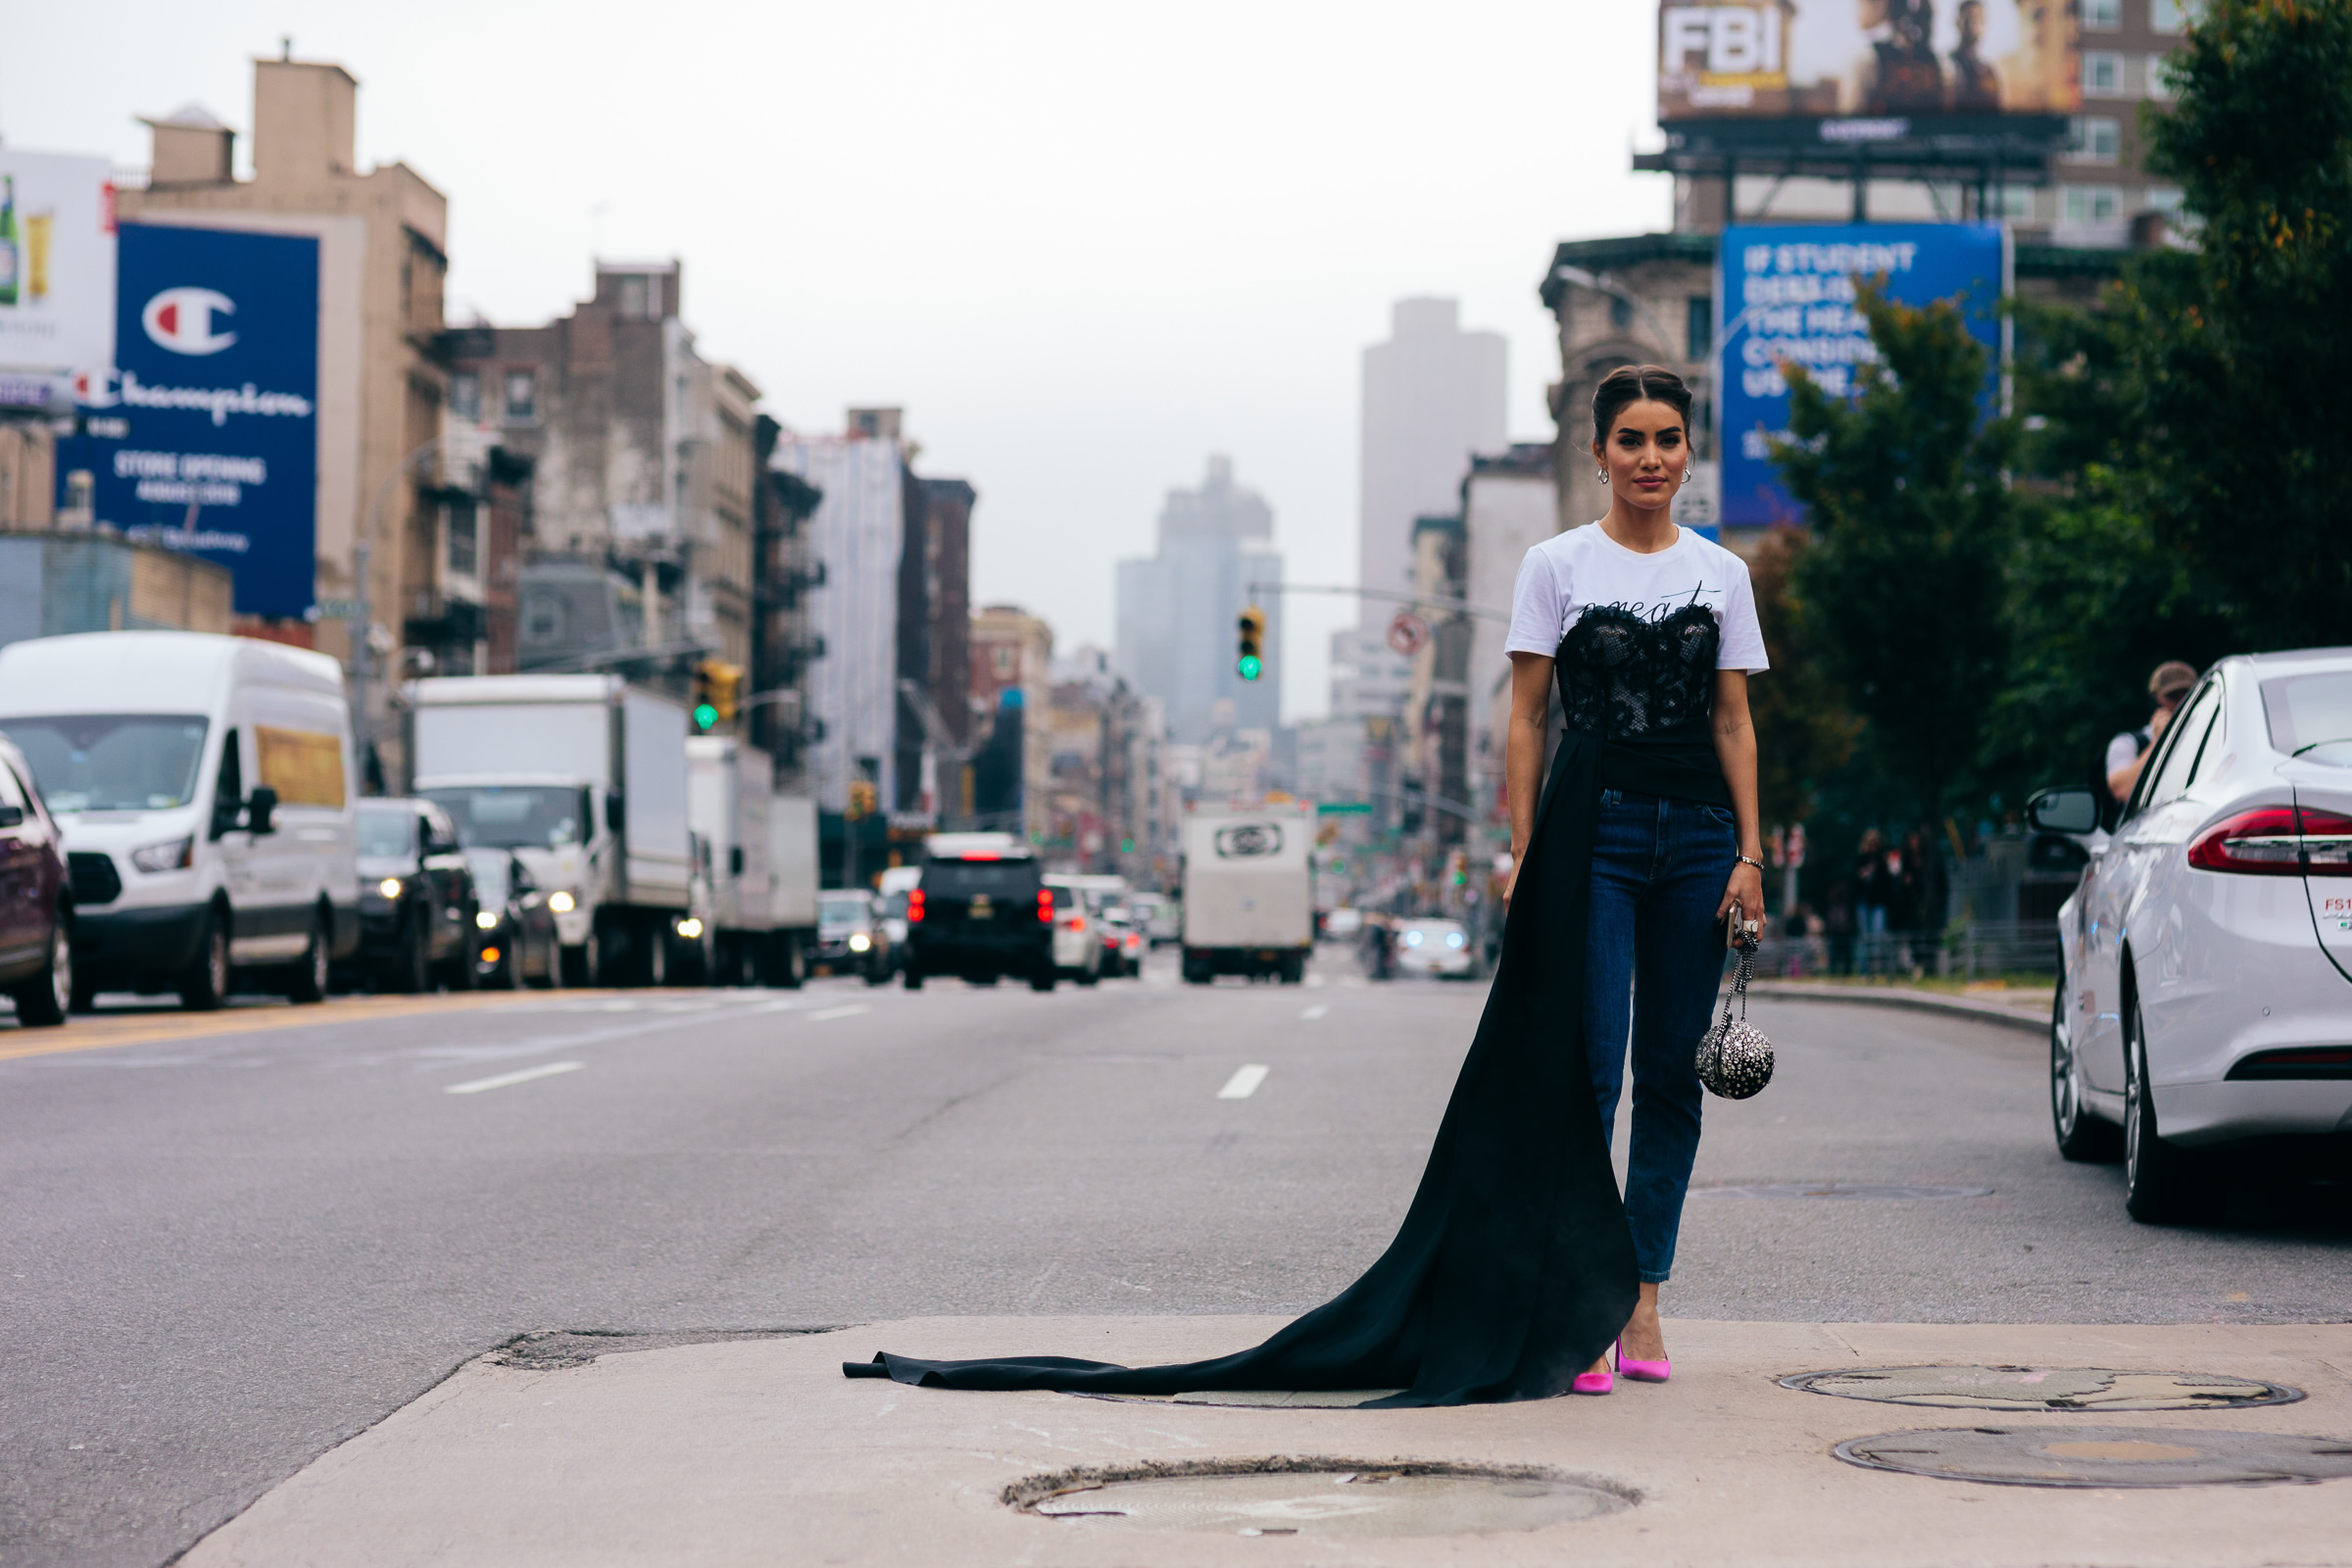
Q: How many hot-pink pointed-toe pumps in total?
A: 2